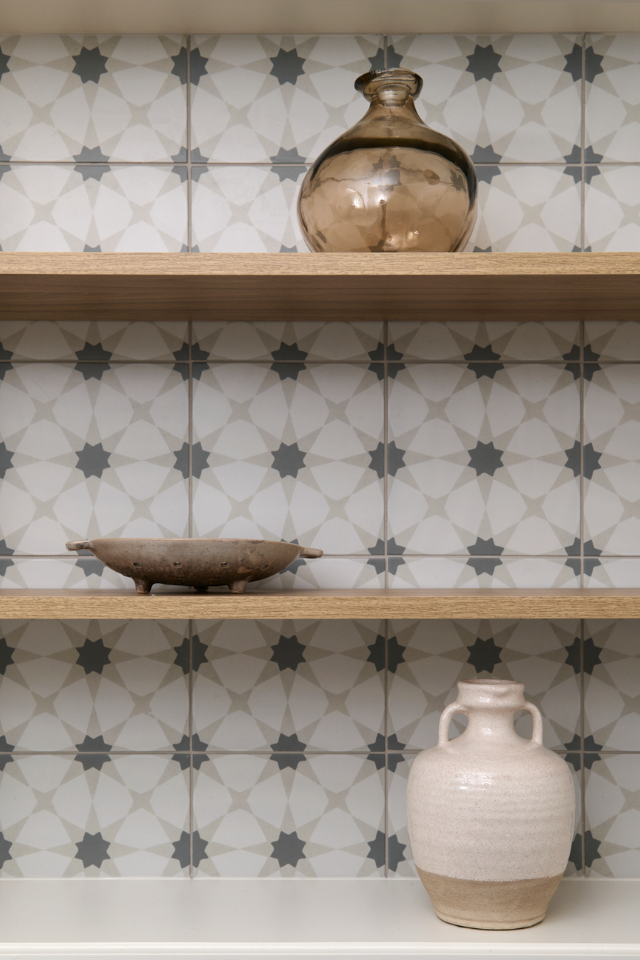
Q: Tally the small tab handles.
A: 2